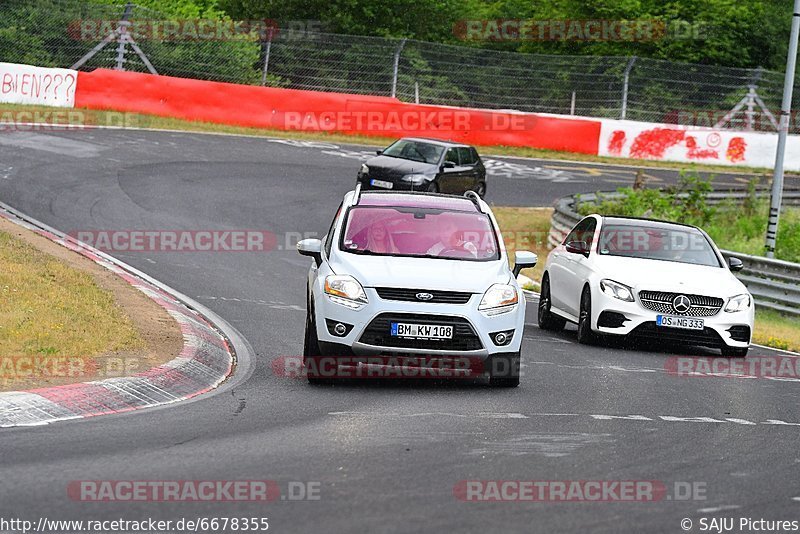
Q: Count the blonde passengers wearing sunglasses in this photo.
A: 1